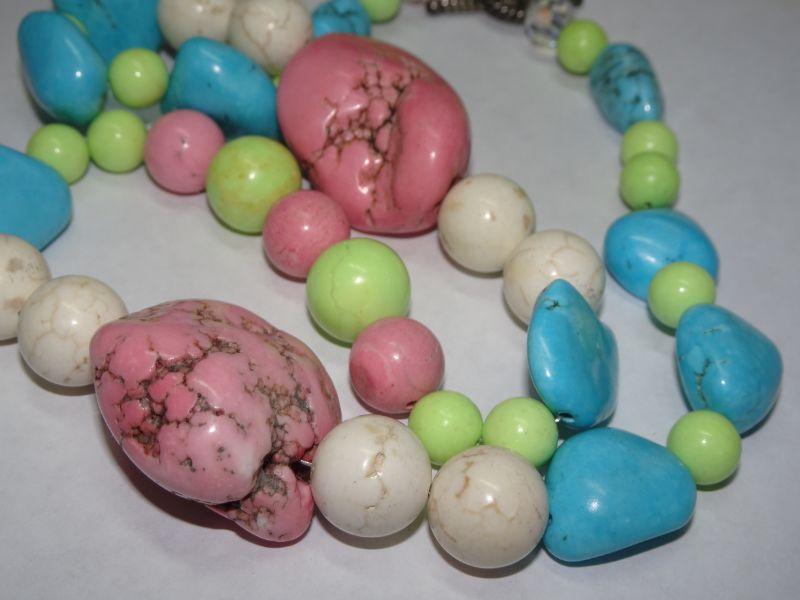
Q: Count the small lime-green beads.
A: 11